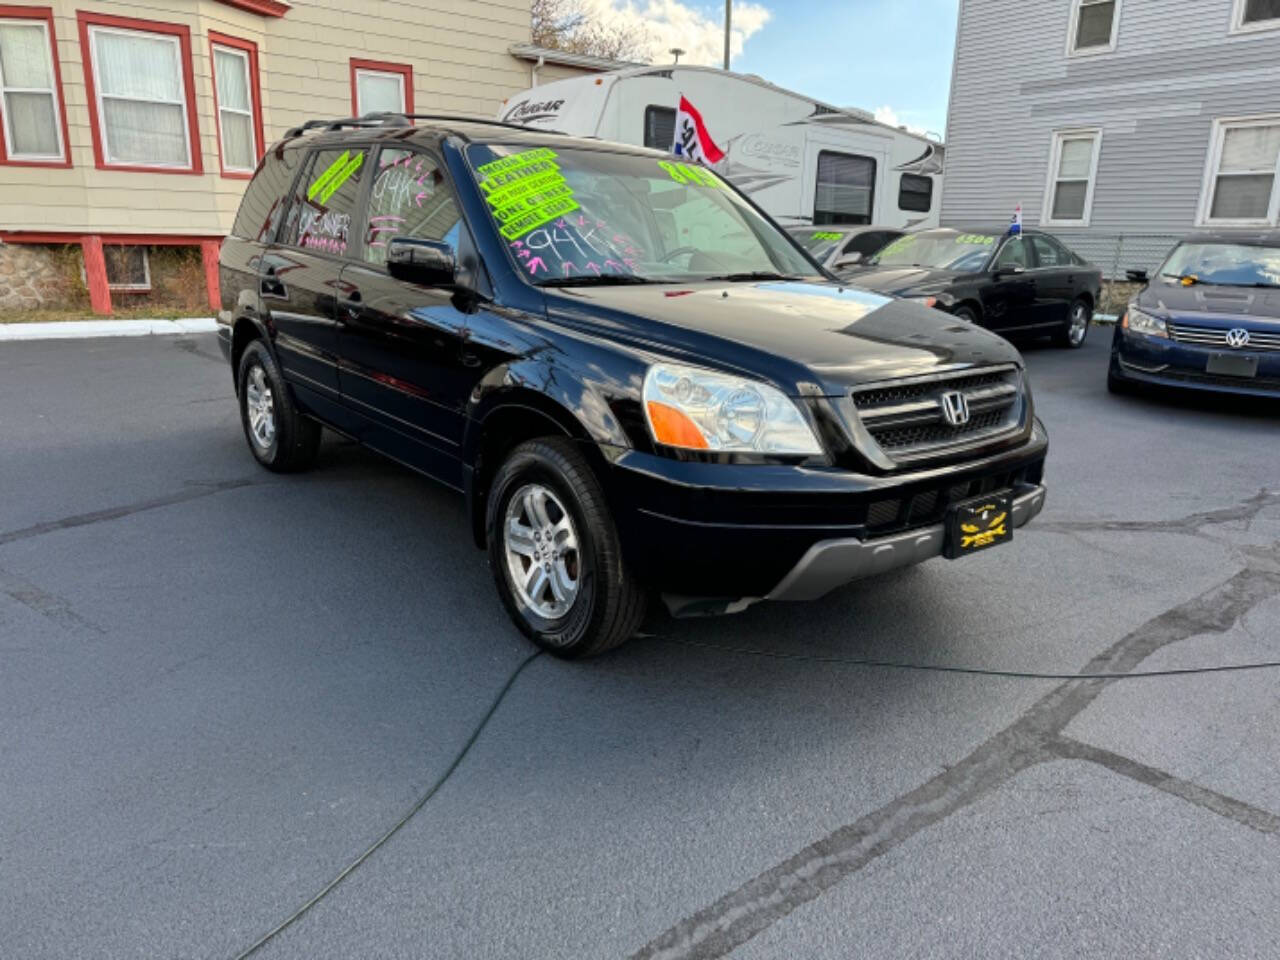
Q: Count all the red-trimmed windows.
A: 4